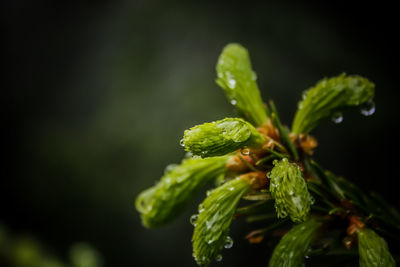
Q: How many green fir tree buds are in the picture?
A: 8